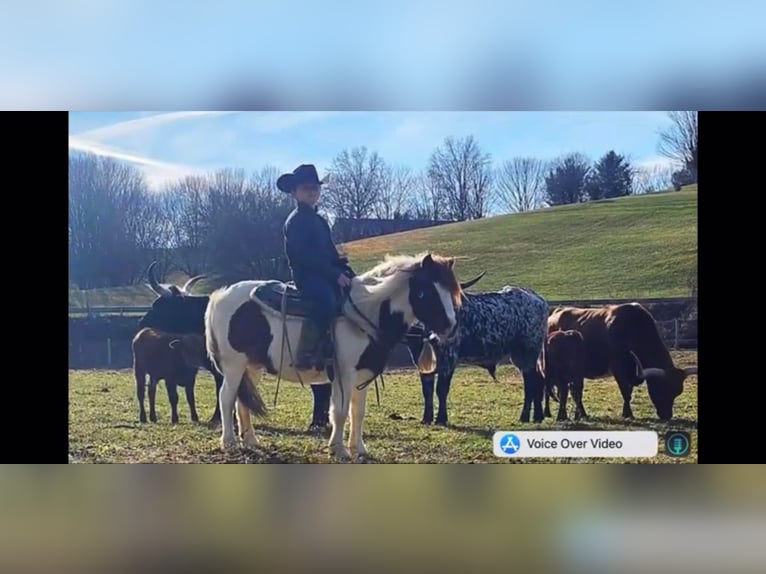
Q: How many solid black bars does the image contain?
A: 2